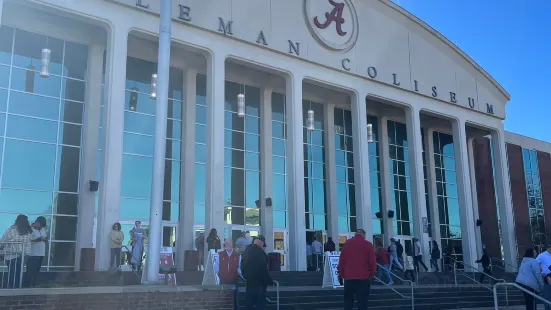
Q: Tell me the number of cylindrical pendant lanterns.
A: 5